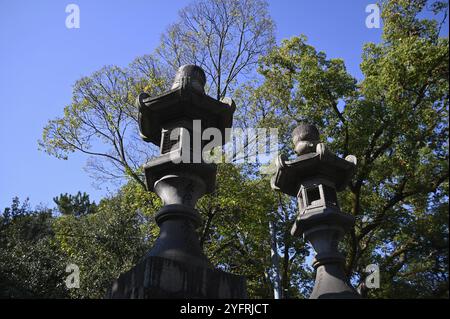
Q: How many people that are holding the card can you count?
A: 0